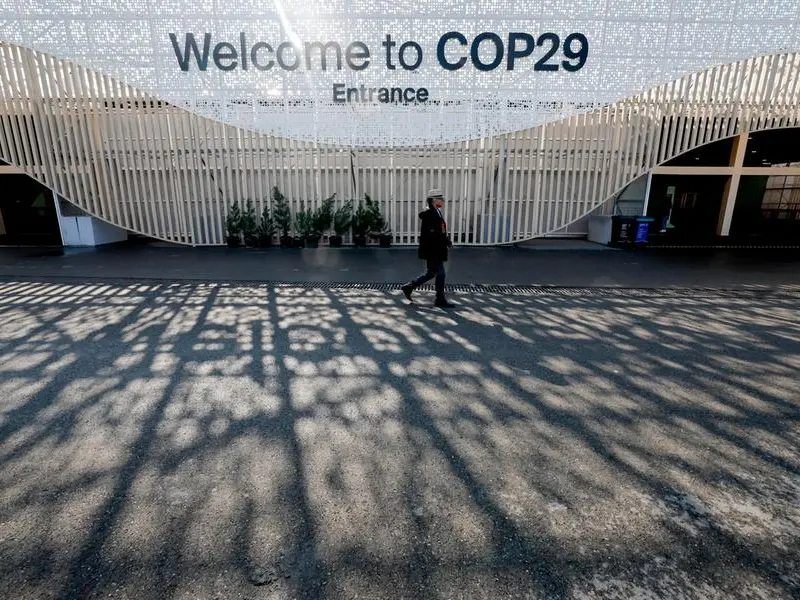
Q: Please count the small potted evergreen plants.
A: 9